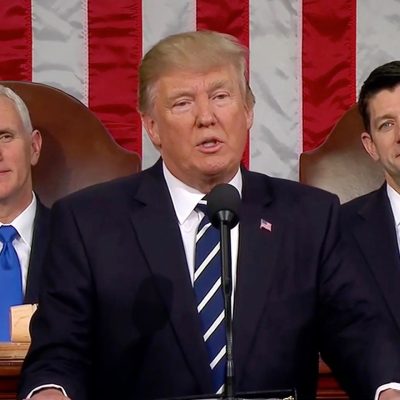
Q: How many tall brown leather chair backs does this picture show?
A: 2